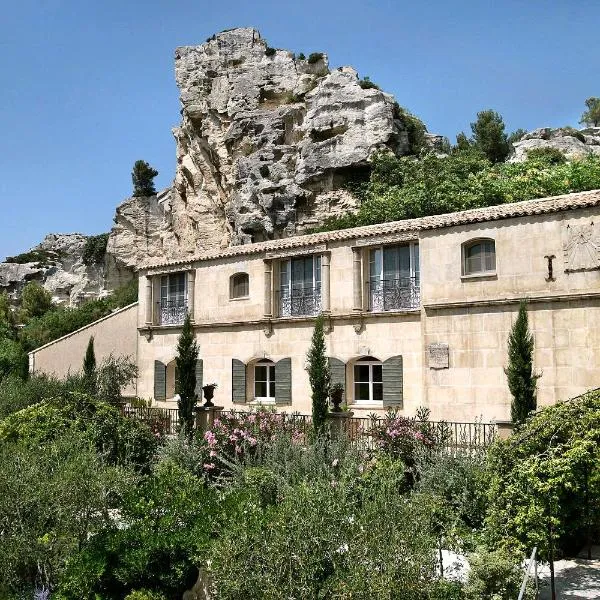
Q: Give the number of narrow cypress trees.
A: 4